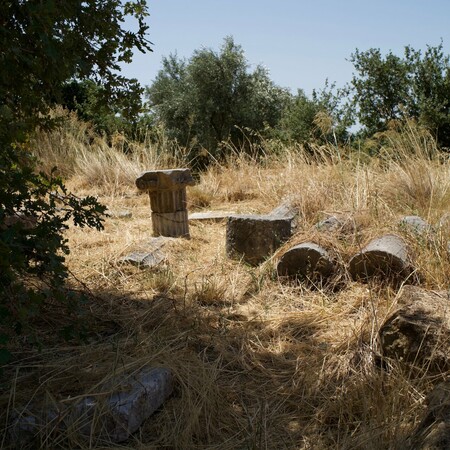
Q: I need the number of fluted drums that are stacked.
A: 2